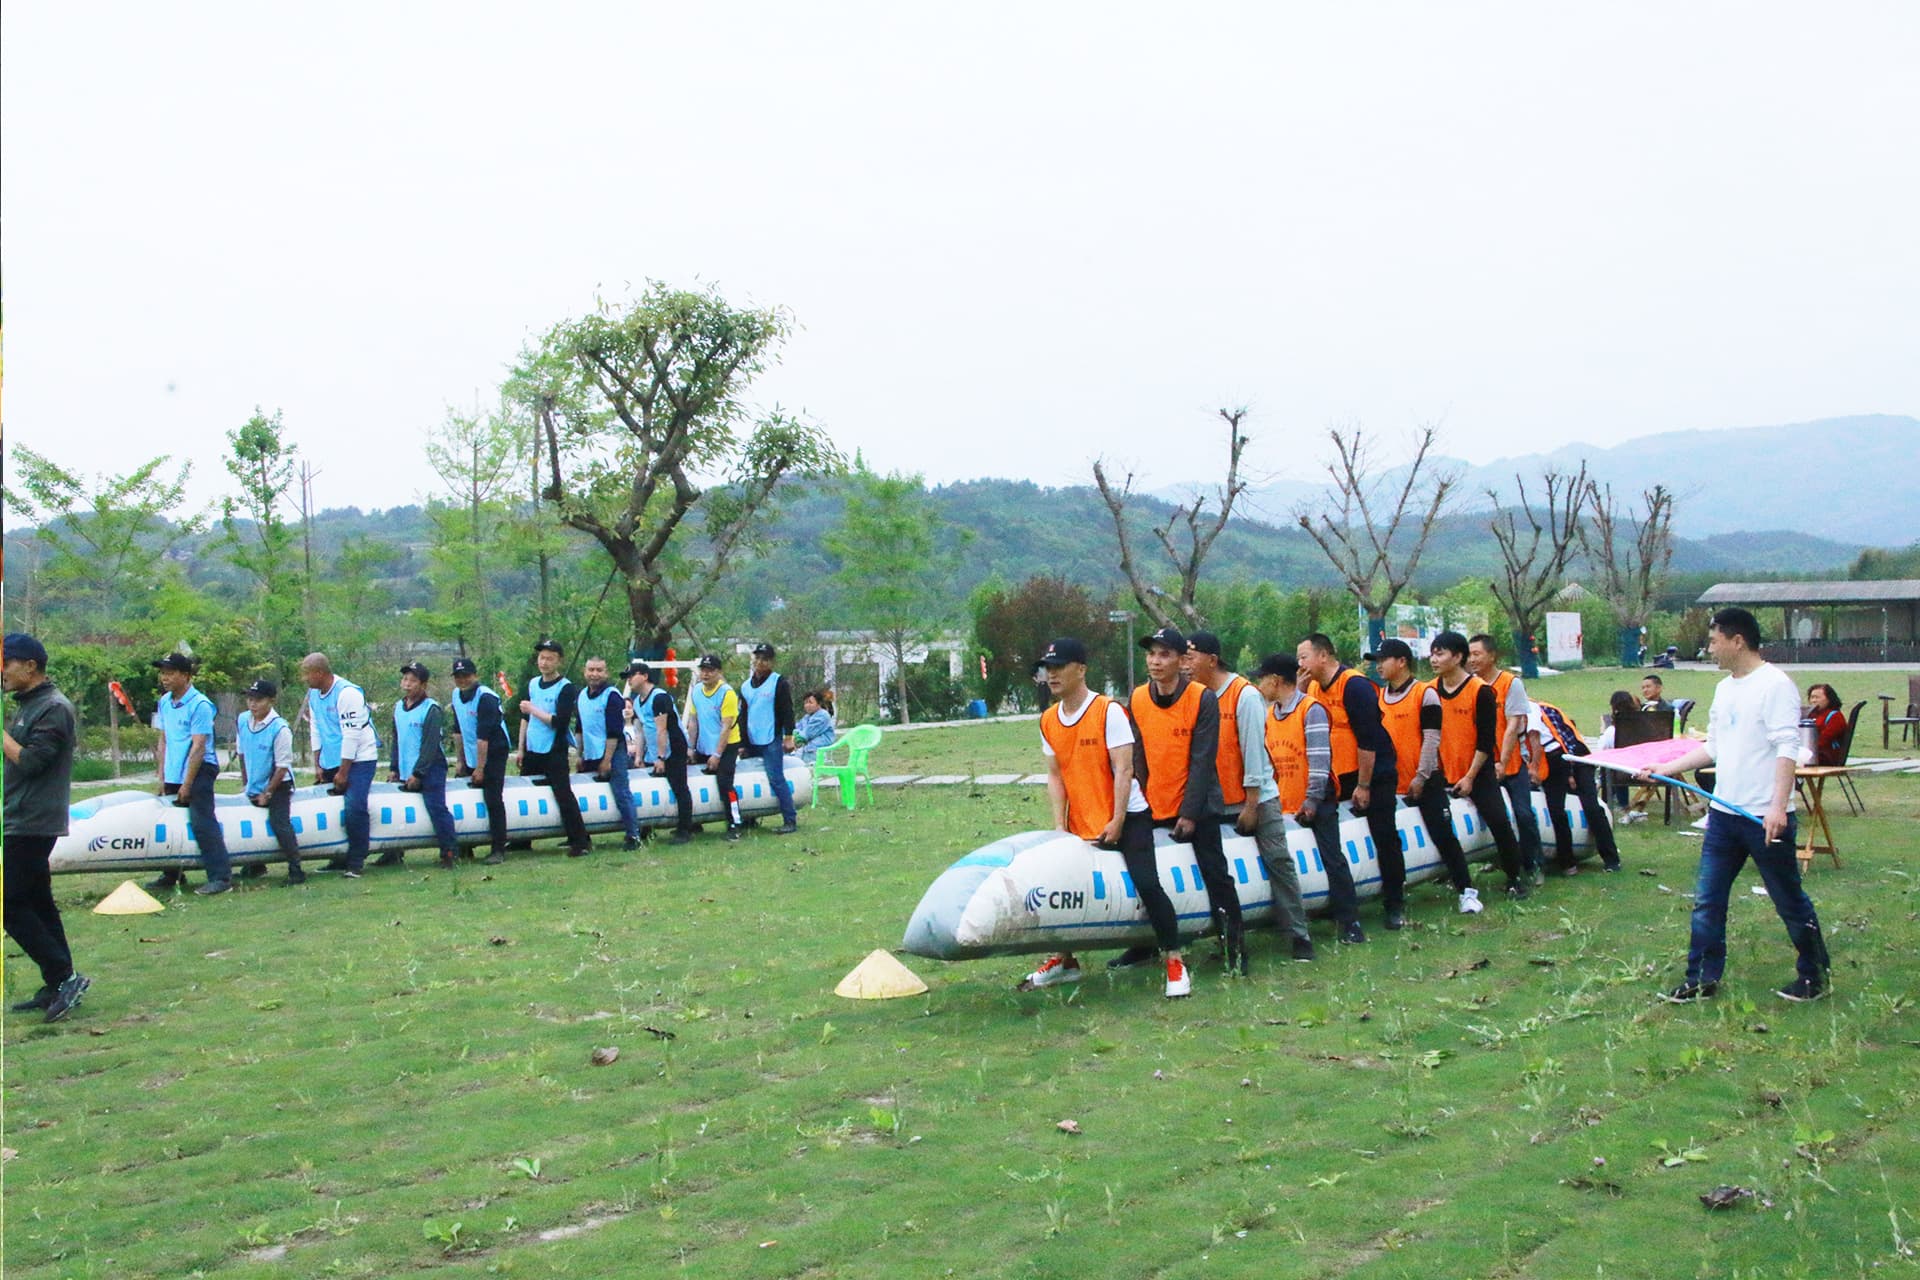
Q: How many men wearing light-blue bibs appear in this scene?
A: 10